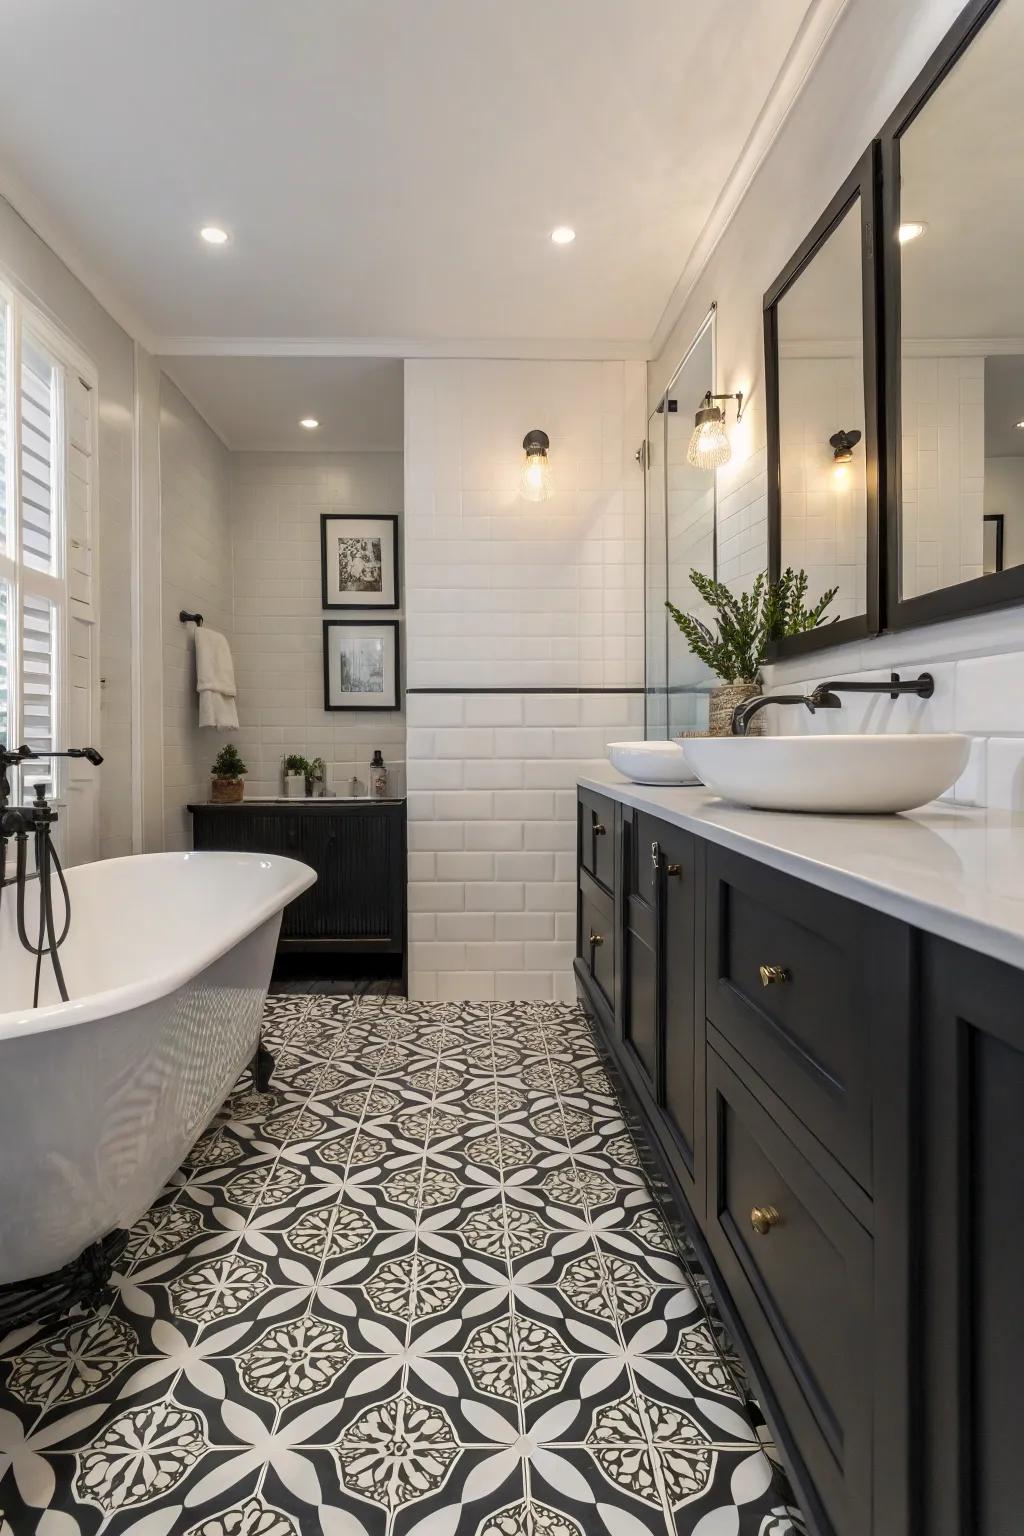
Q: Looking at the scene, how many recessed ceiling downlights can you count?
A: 3